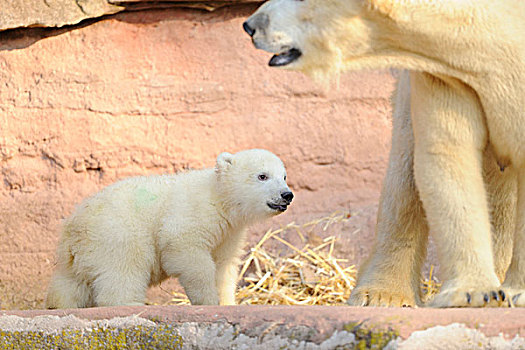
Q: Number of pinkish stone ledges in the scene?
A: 1